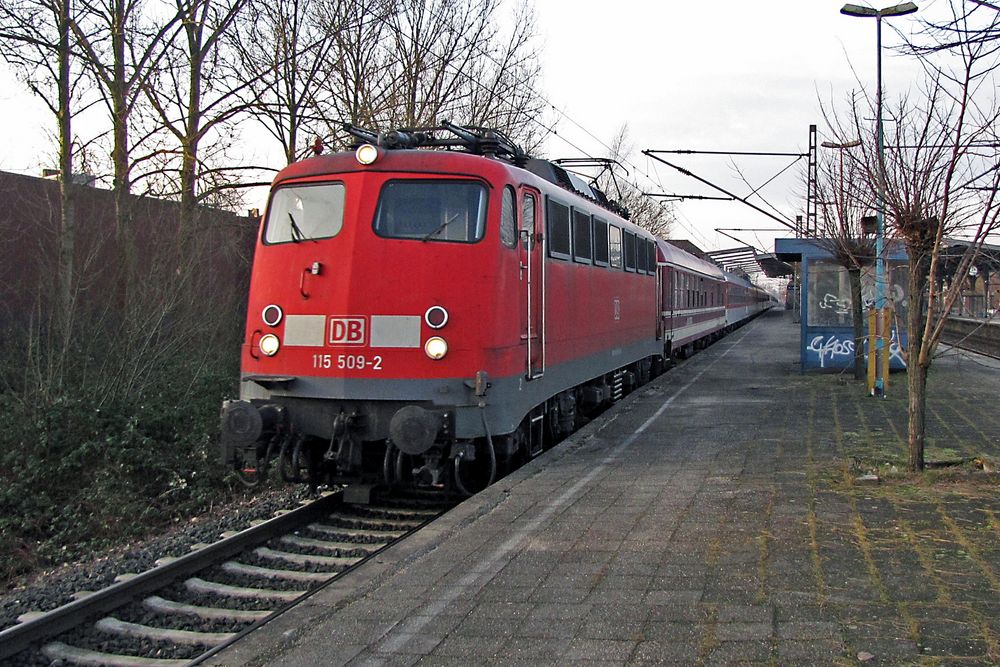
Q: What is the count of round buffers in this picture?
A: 2